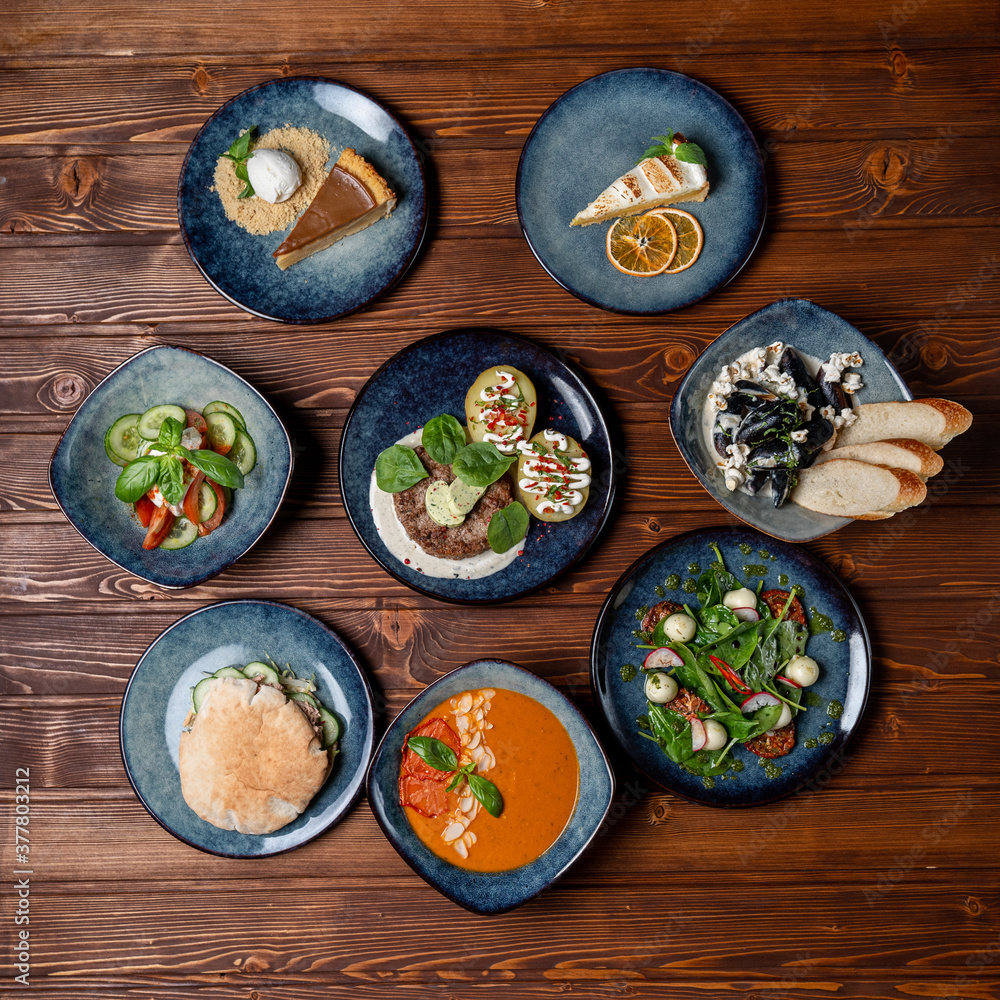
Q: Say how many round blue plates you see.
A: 5